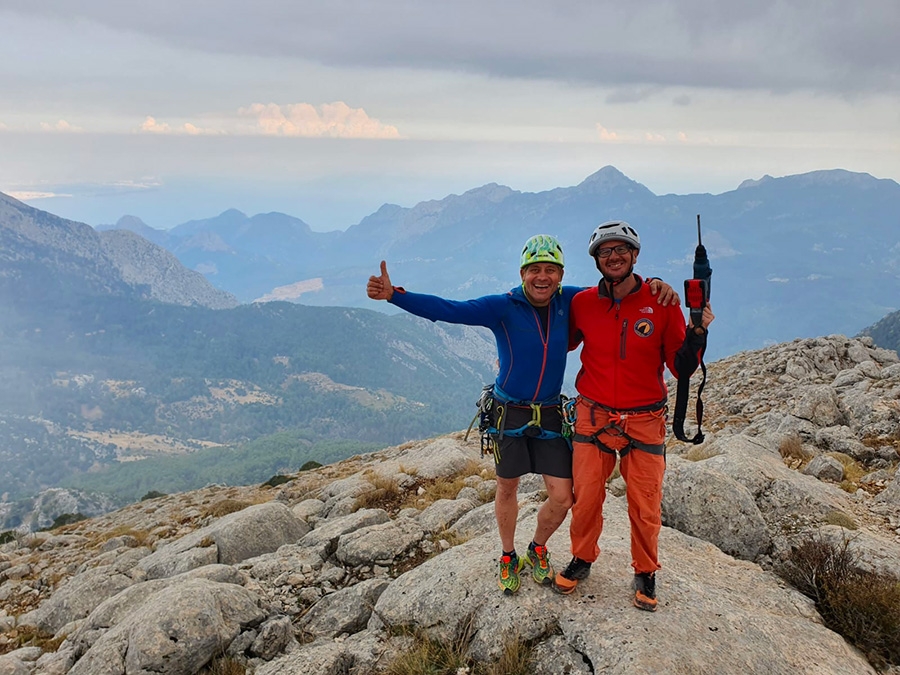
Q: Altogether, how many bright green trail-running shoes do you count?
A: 2